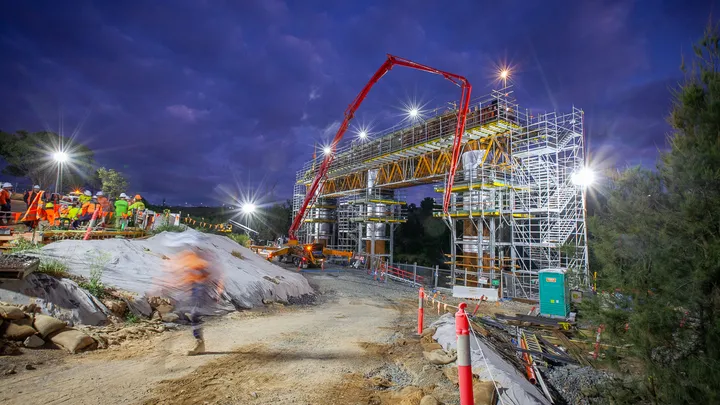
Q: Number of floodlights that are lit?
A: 7